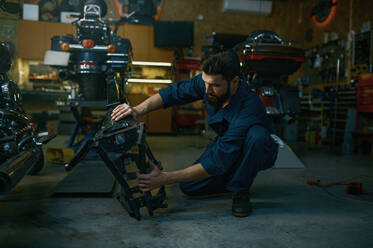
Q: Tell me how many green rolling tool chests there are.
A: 0